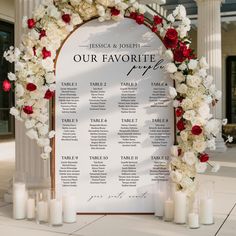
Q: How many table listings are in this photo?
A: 12